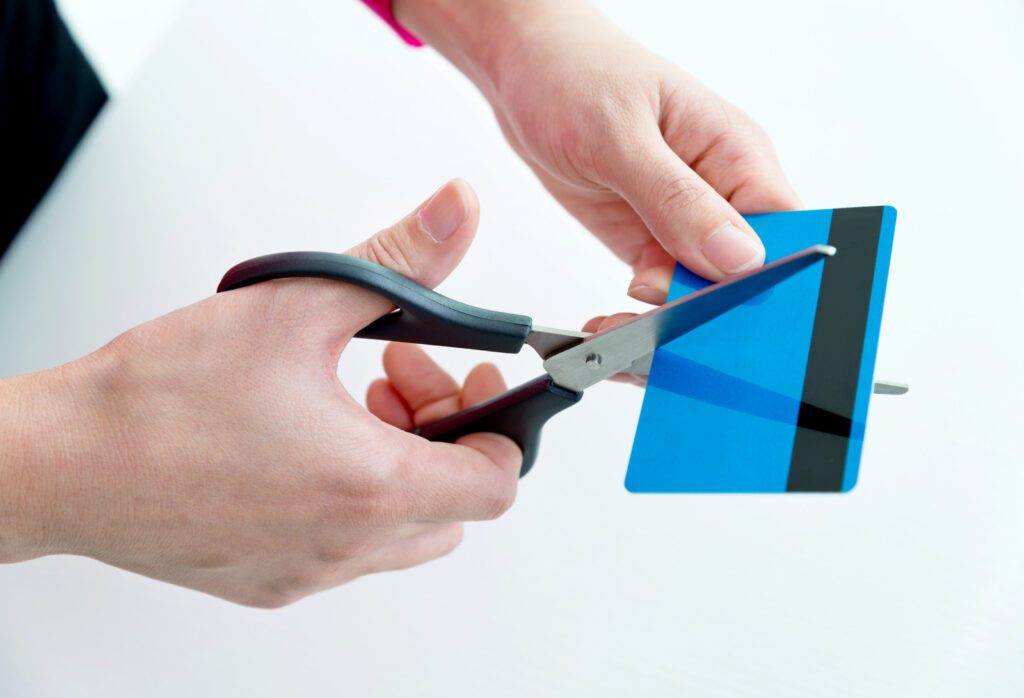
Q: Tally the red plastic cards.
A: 0